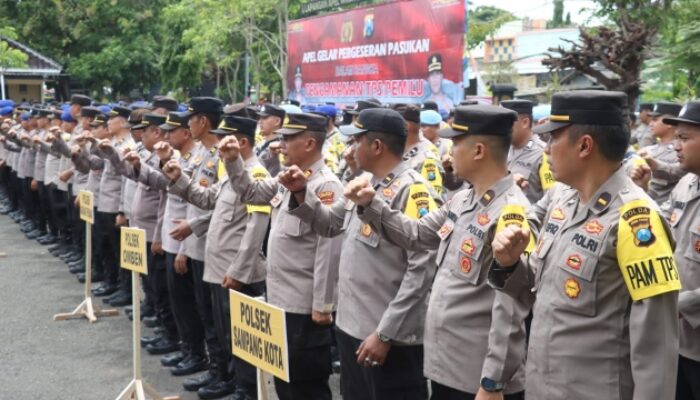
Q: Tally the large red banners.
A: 1